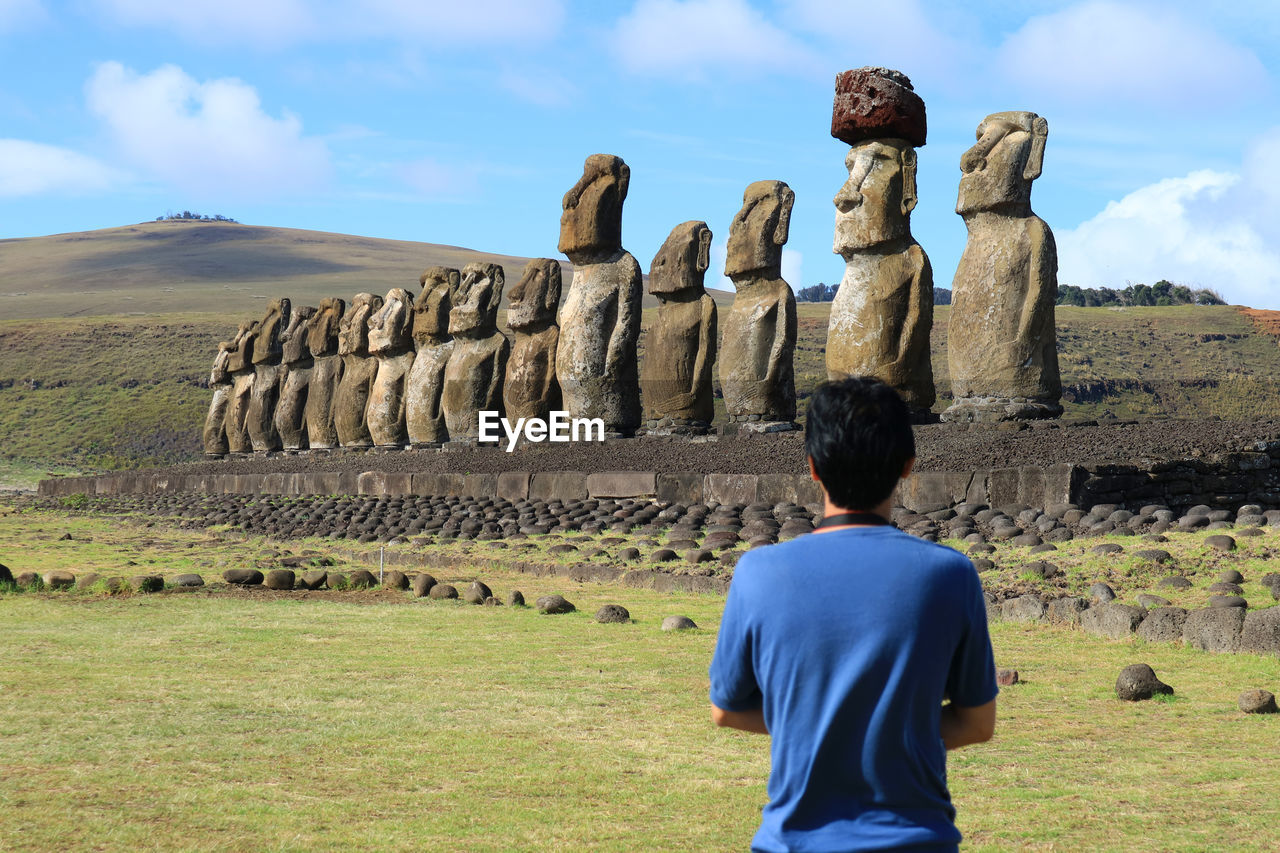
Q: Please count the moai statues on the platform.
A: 15